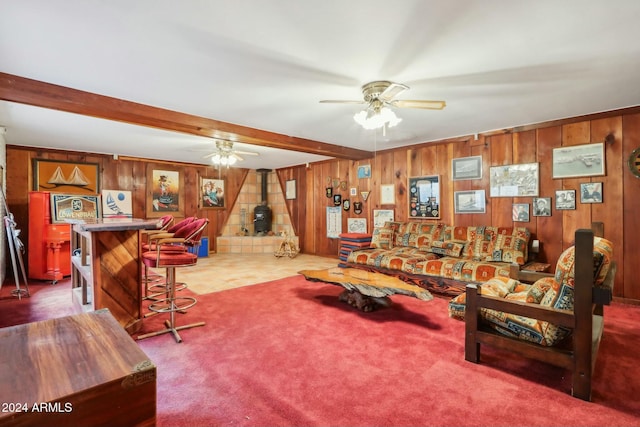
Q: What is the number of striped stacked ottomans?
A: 1